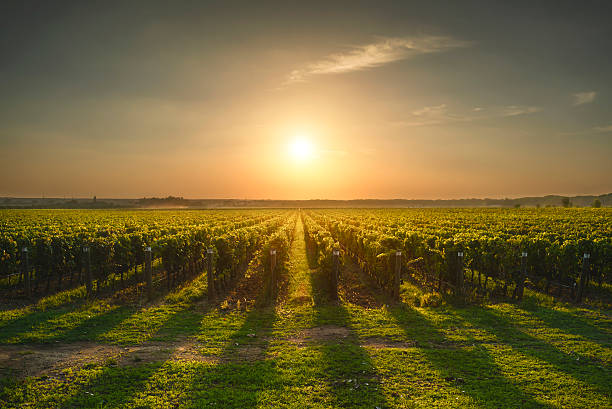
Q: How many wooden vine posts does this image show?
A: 10